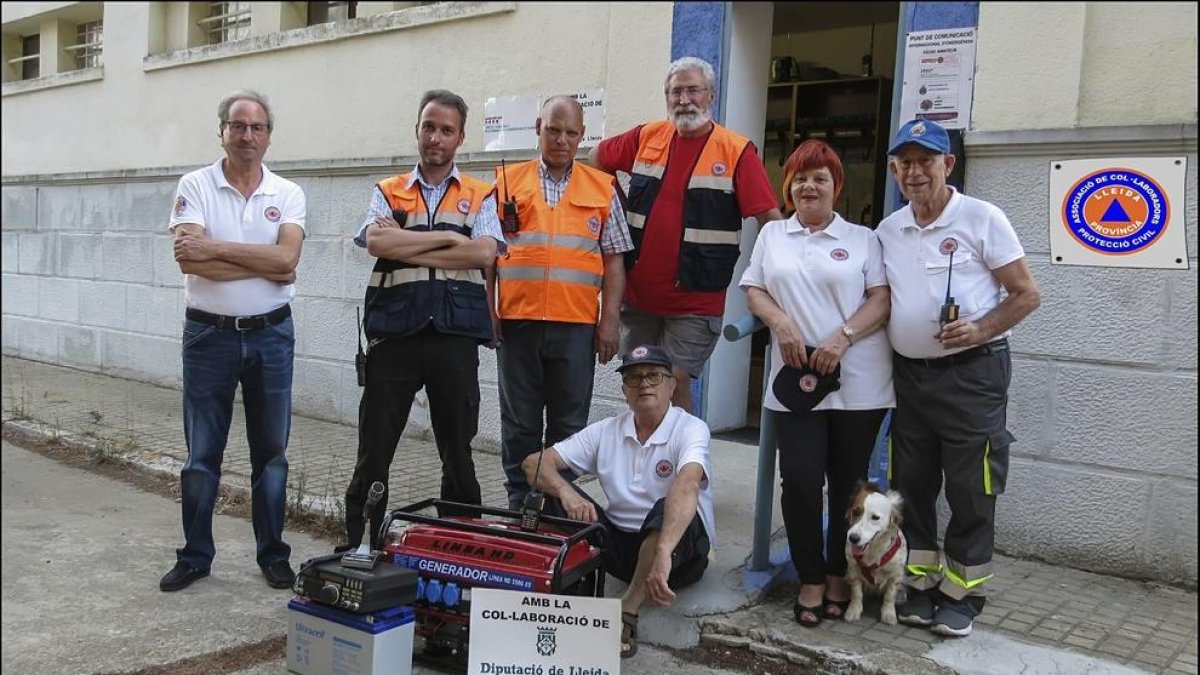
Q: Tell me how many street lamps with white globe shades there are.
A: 0